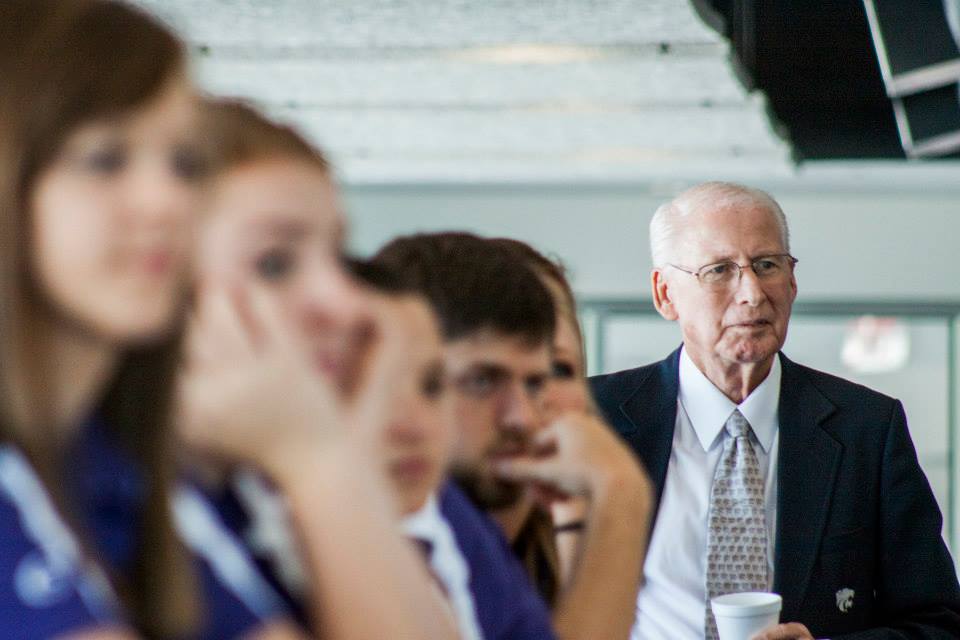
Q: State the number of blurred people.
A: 5